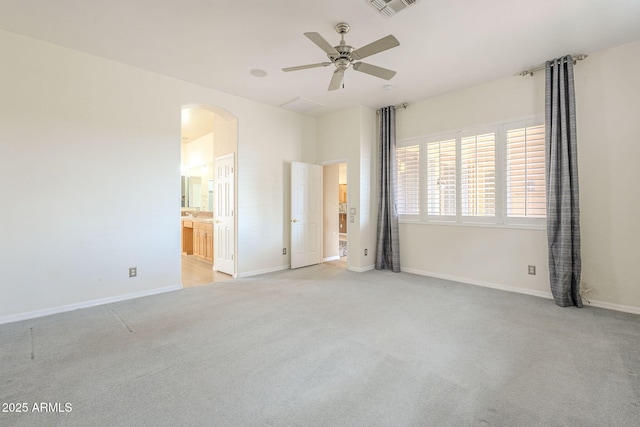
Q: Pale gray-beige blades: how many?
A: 5